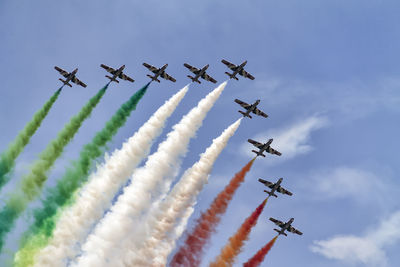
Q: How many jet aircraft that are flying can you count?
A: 9